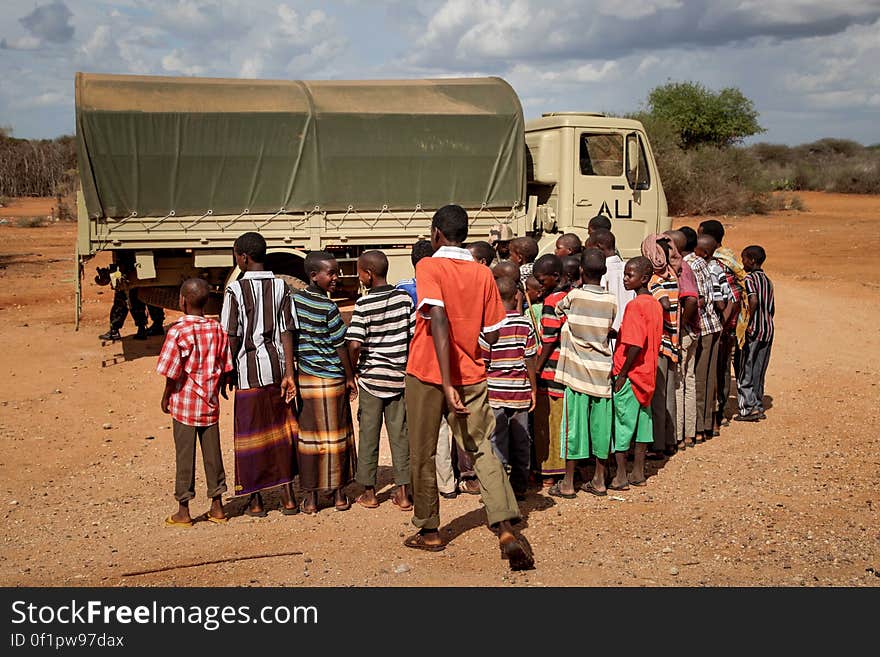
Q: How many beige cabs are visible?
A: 1